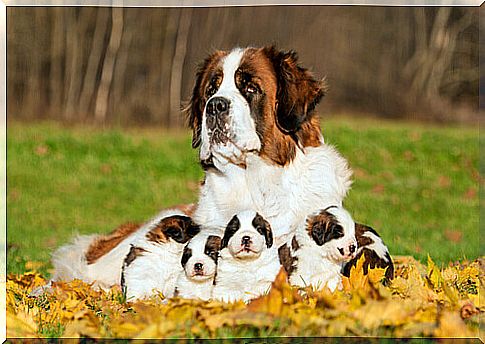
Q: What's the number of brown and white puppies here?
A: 5